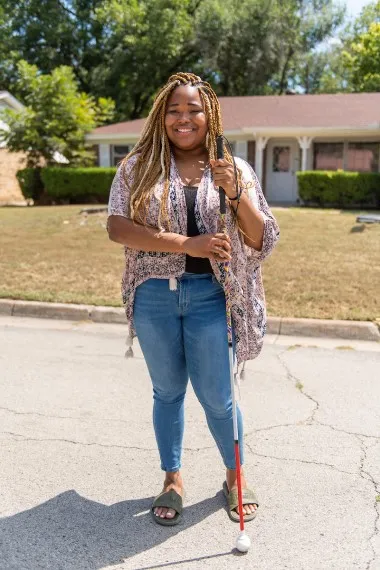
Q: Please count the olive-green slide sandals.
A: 2